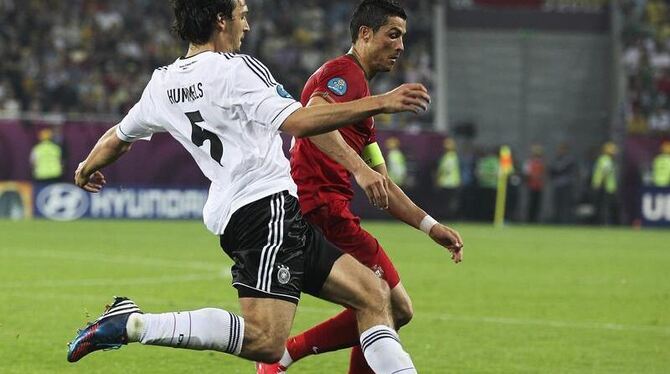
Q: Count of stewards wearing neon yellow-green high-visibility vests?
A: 5